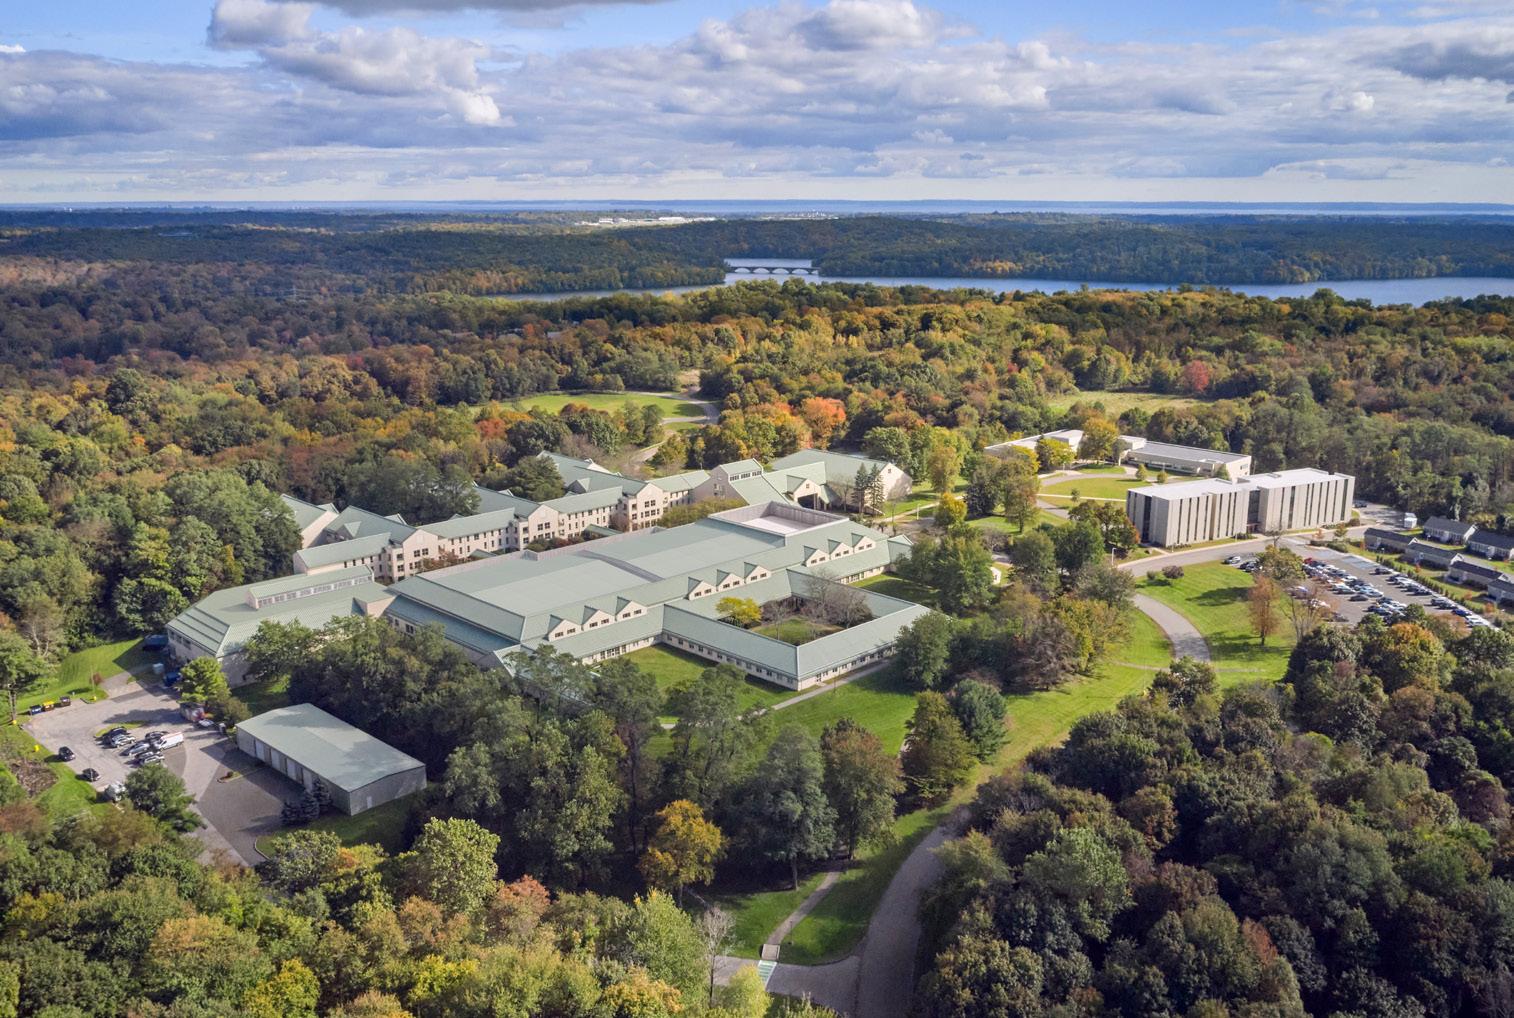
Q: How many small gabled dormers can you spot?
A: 9